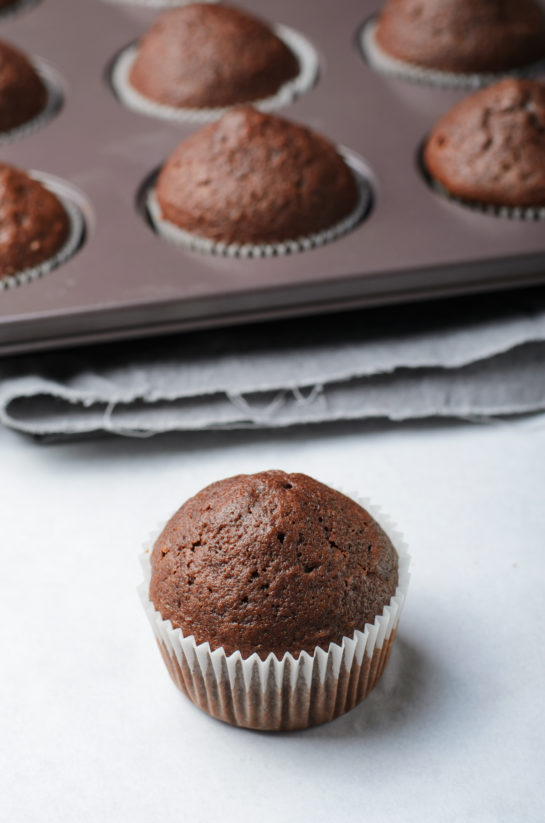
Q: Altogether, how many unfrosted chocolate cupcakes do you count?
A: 7